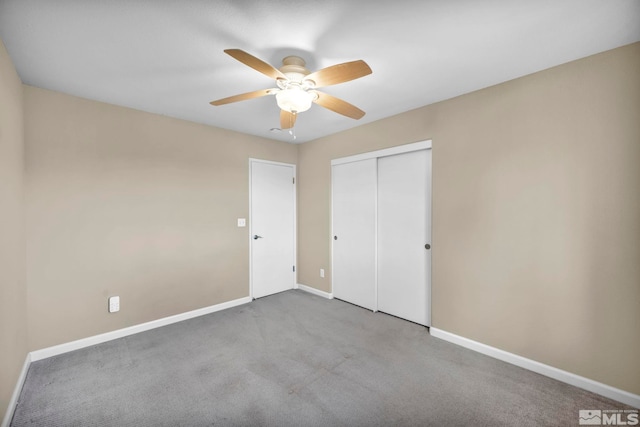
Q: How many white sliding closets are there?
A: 1